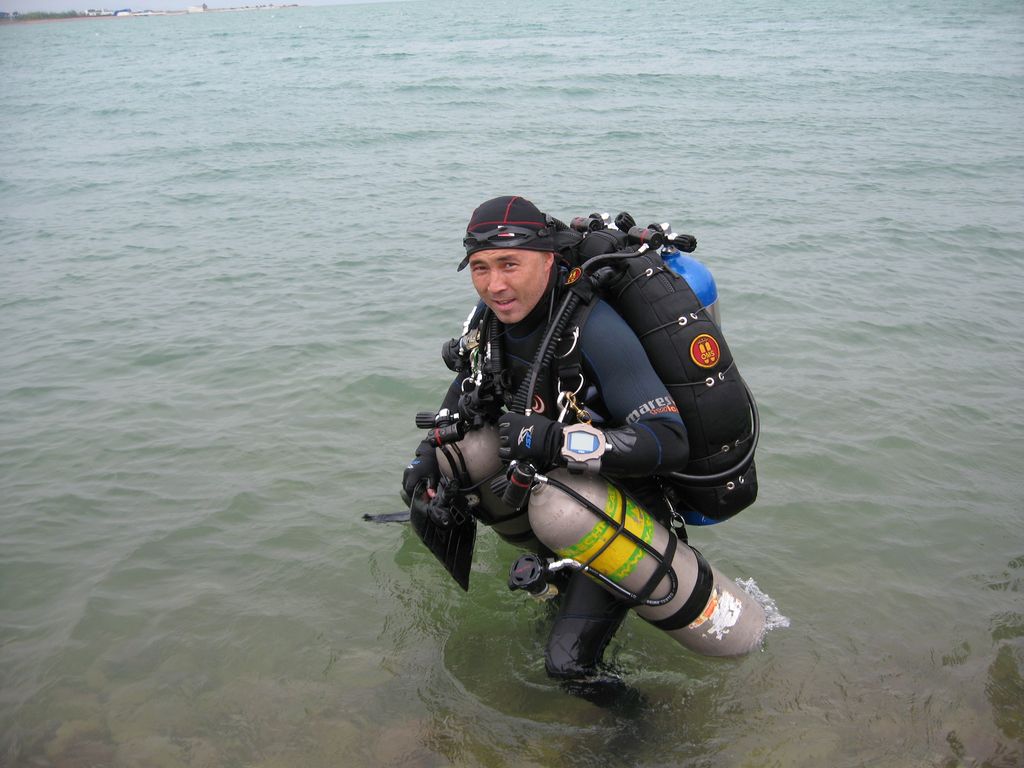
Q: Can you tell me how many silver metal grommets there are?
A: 10